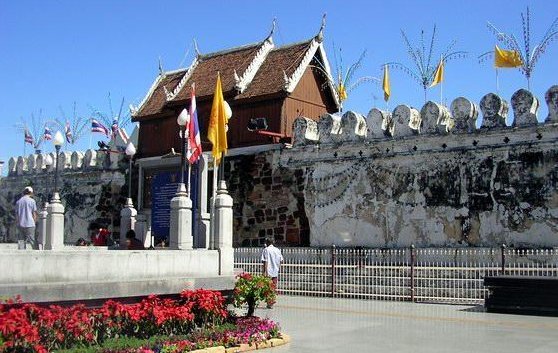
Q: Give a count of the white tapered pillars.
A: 5